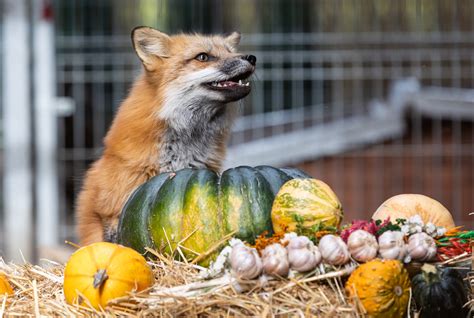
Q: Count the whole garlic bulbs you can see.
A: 7